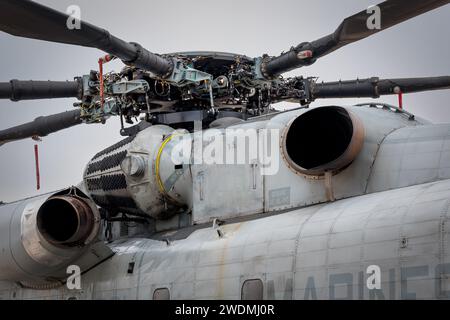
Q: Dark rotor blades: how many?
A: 5